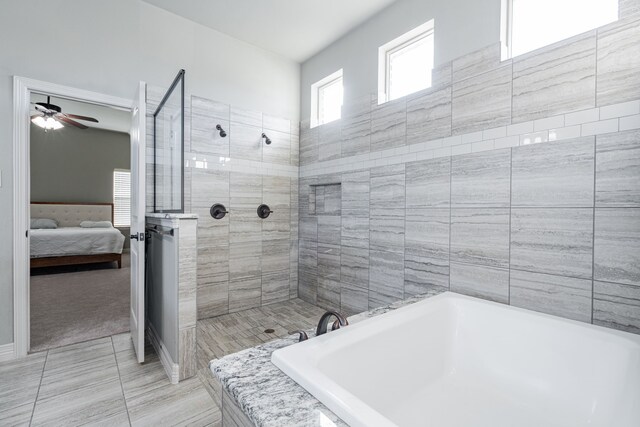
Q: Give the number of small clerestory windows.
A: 3